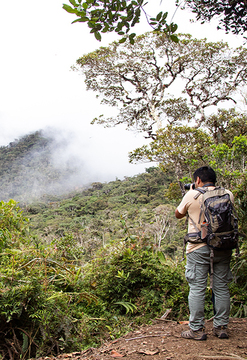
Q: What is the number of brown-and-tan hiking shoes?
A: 2